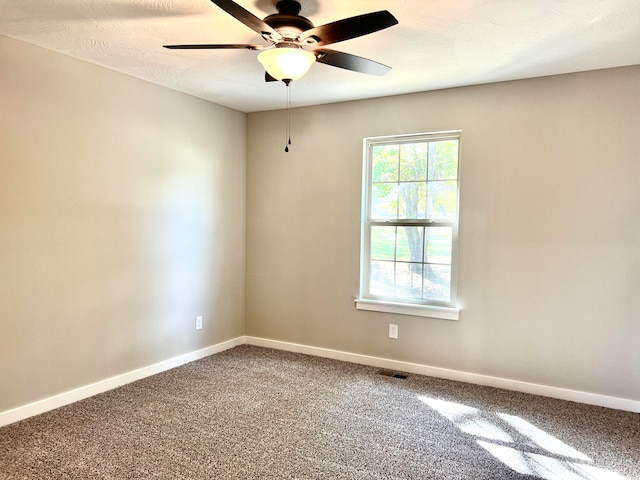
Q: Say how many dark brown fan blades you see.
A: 5